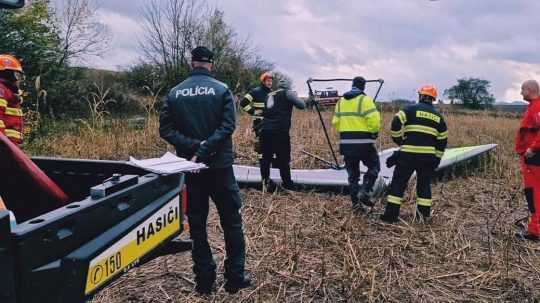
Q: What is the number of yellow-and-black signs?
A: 1